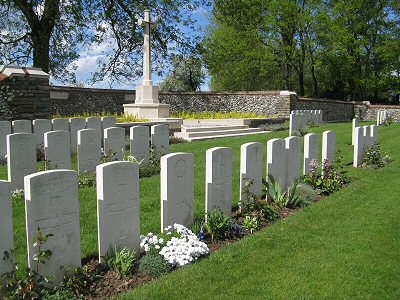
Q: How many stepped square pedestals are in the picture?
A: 1